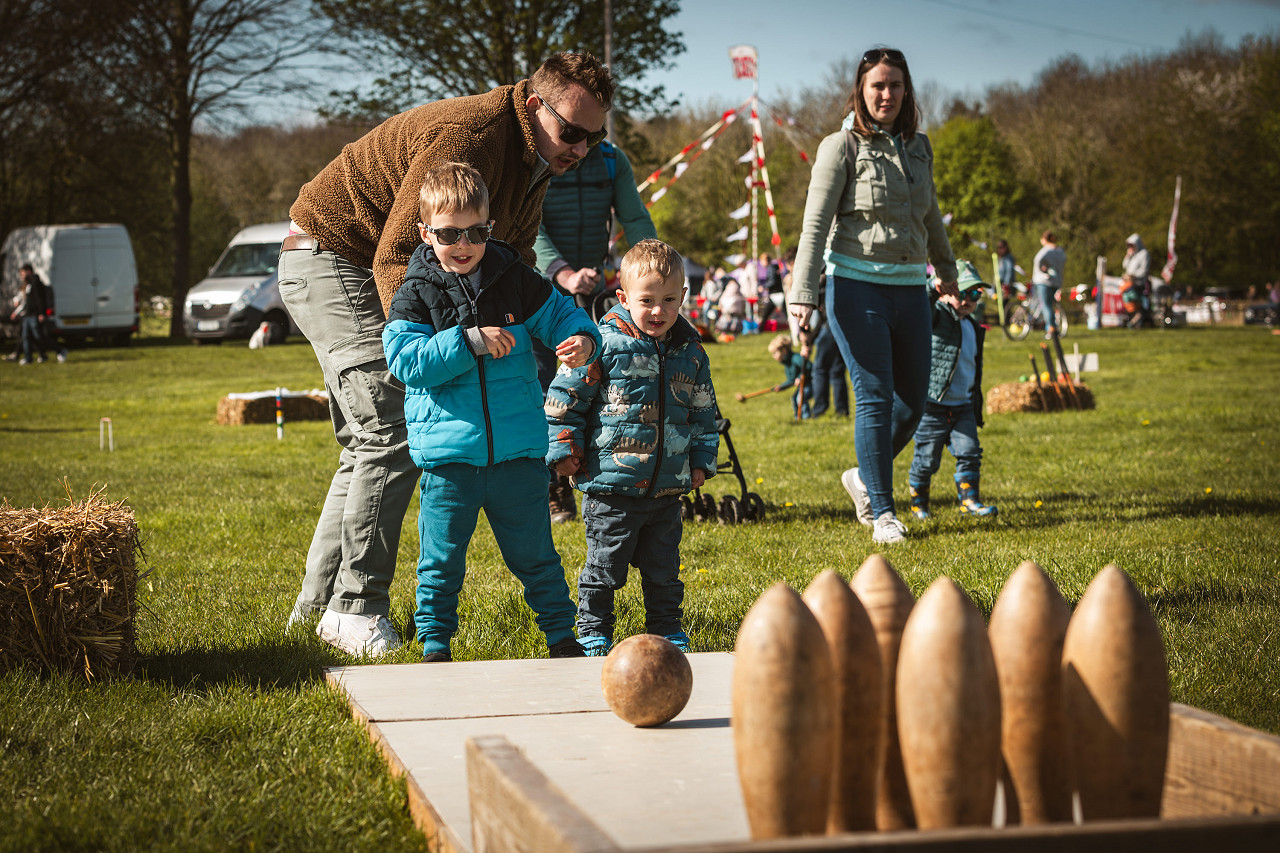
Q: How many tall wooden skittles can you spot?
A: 6